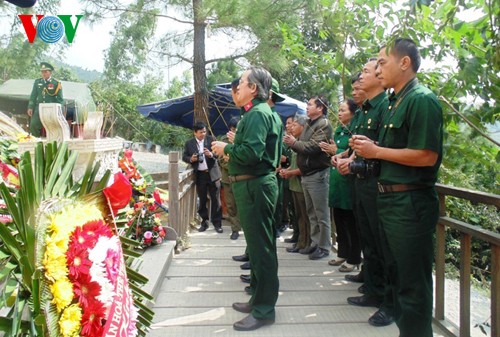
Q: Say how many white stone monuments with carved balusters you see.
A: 1